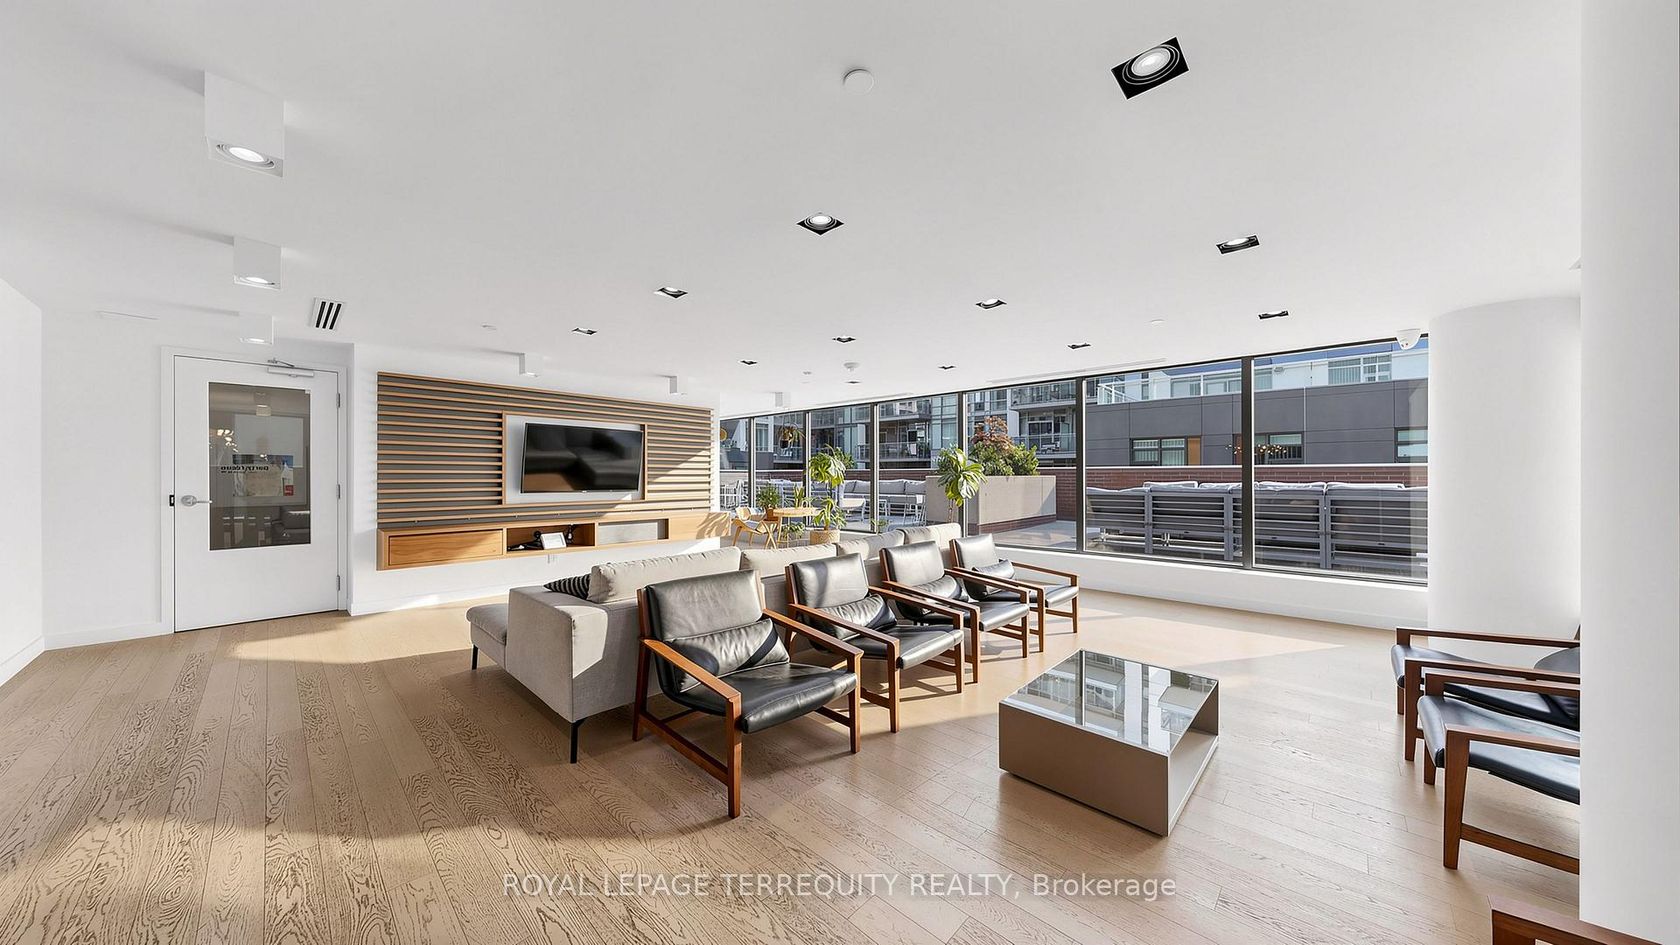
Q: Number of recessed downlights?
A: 12